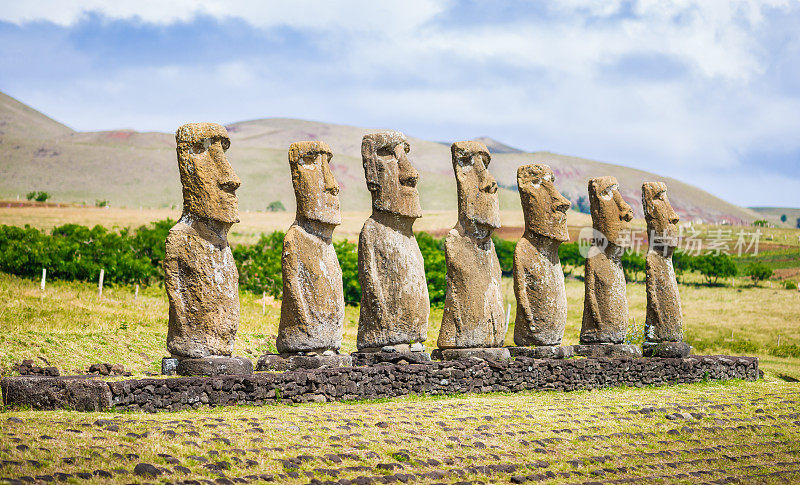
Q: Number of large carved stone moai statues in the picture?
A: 7